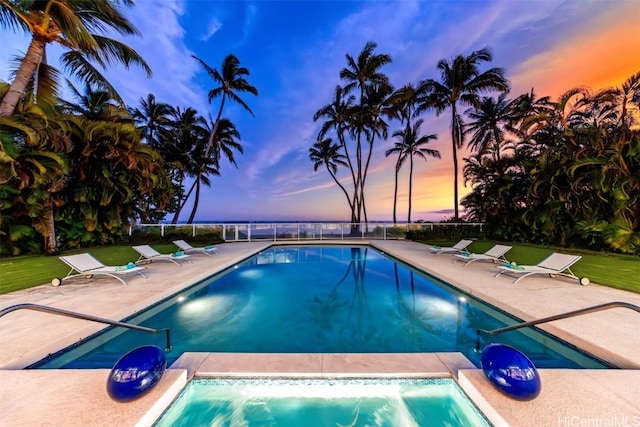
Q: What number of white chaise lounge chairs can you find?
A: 6